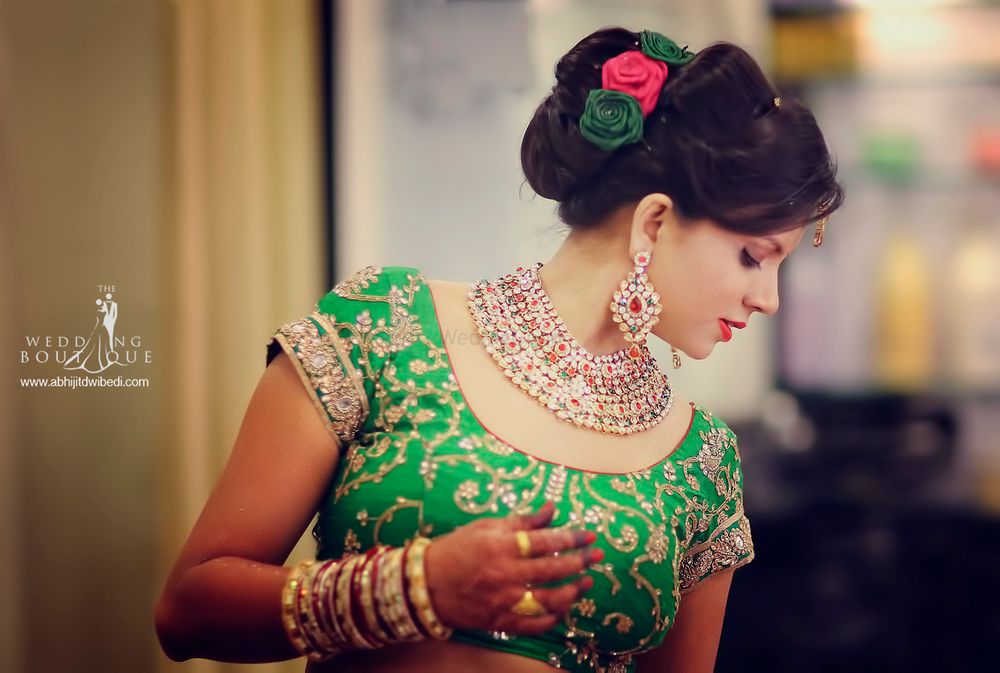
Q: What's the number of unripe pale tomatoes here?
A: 0